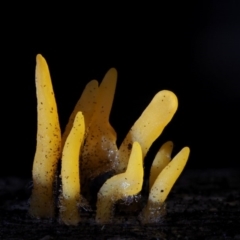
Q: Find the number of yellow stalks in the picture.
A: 8